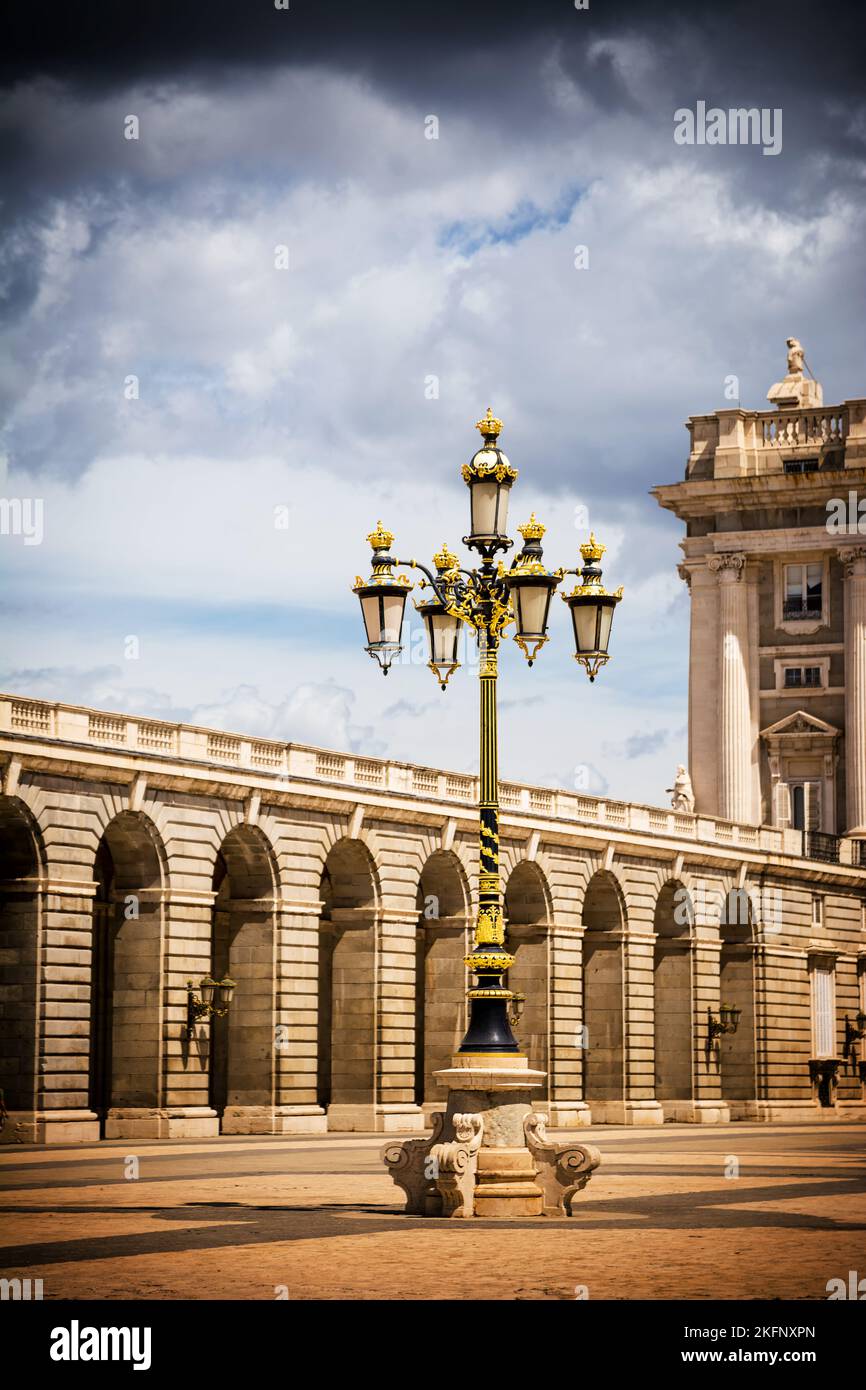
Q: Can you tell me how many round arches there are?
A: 9